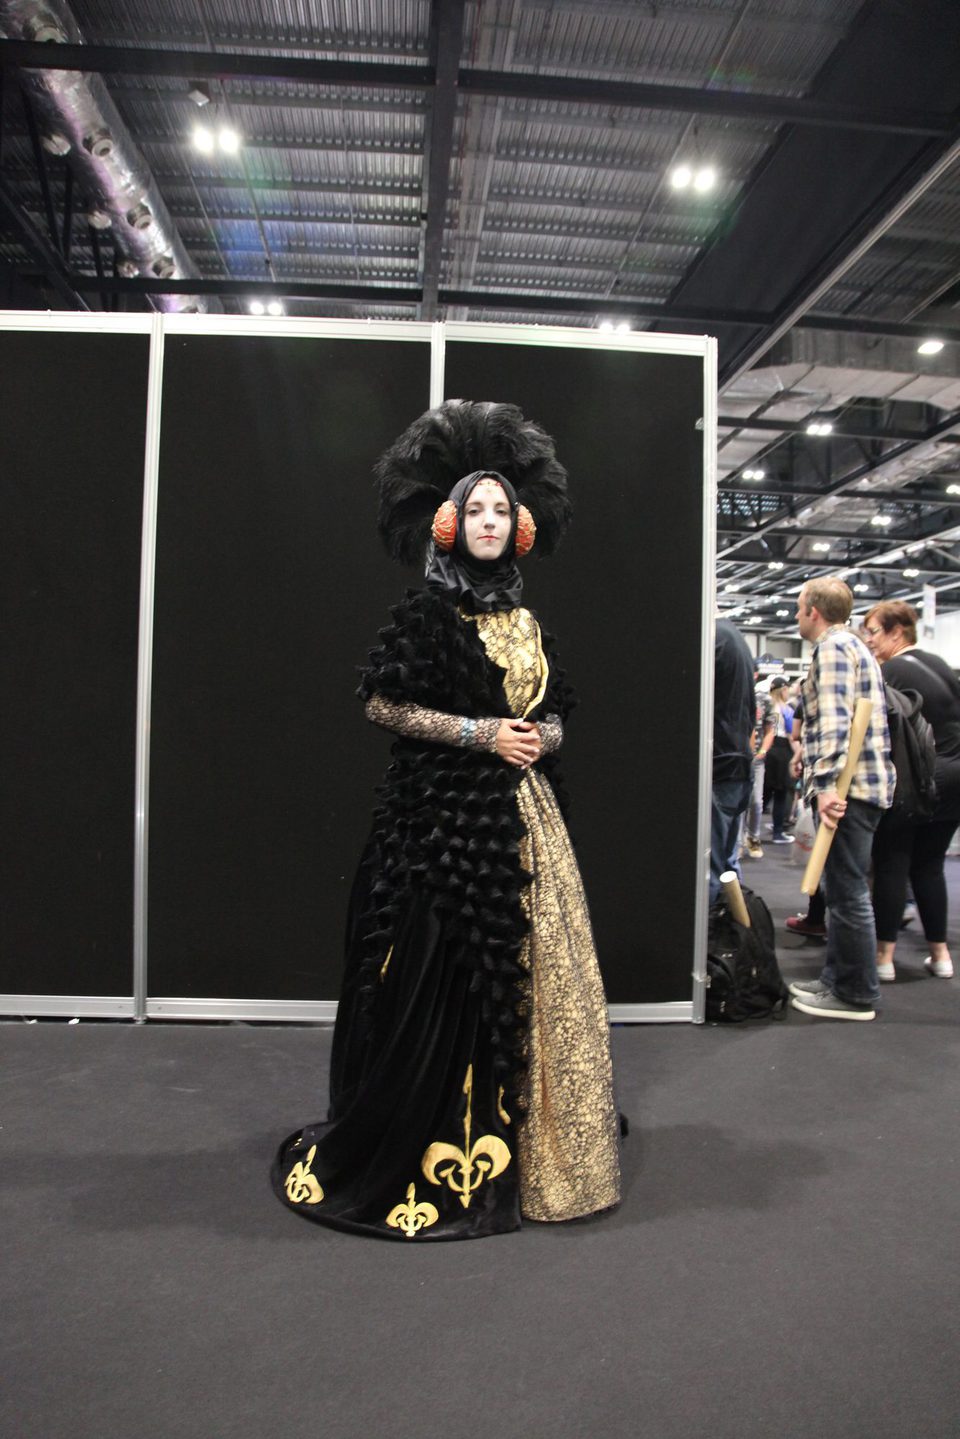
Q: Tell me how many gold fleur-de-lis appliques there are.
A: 3